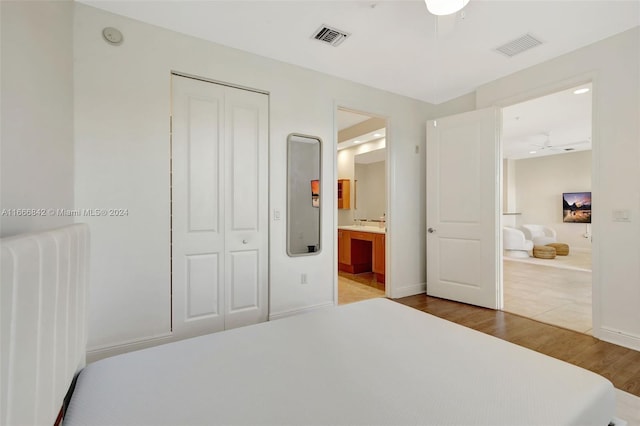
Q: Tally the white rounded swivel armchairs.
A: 2